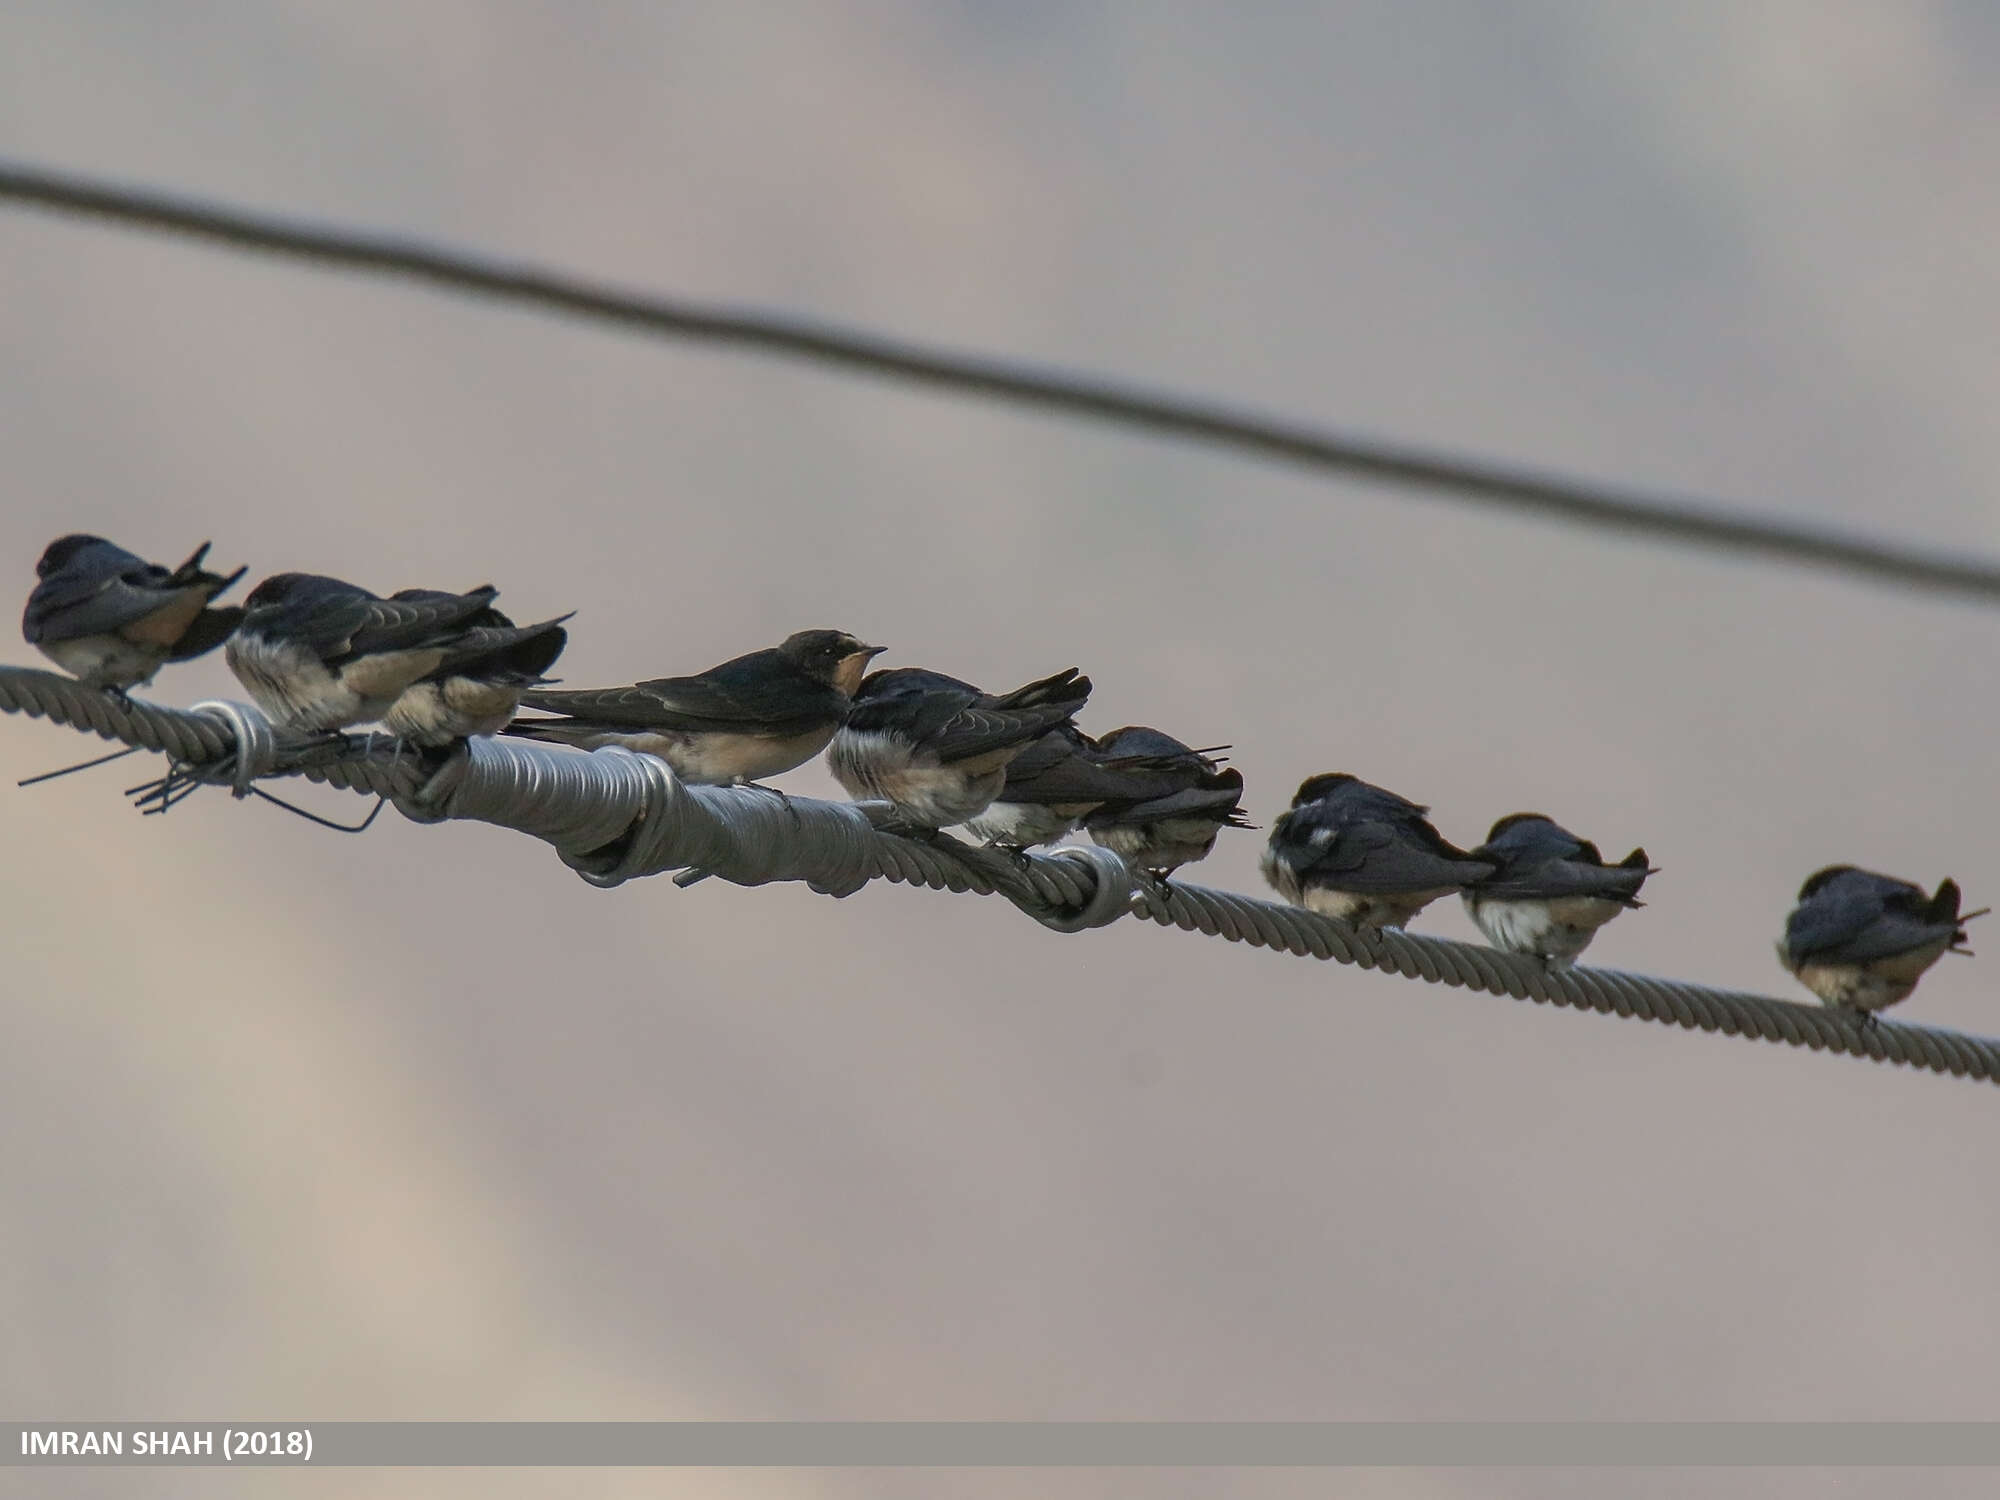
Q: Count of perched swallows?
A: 10